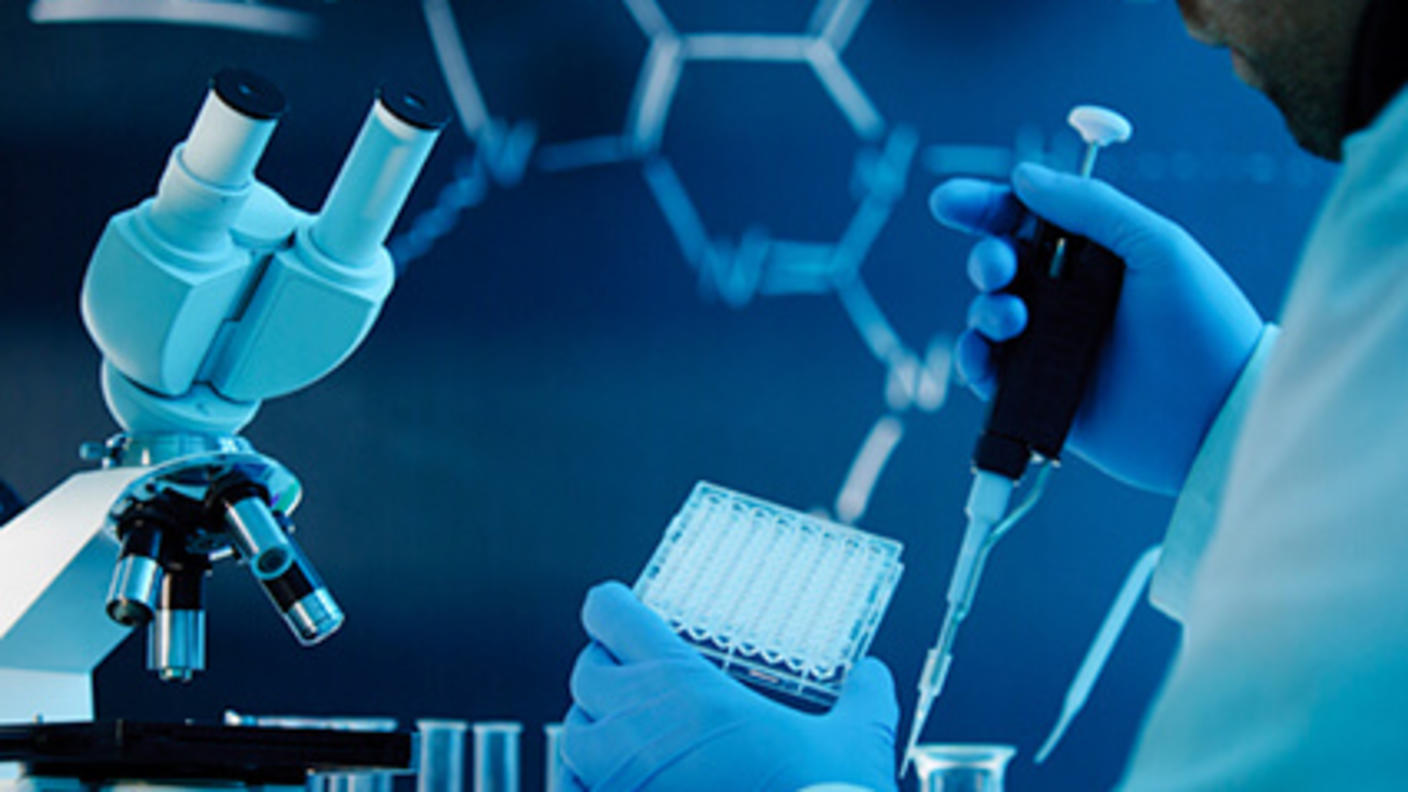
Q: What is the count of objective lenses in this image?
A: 4